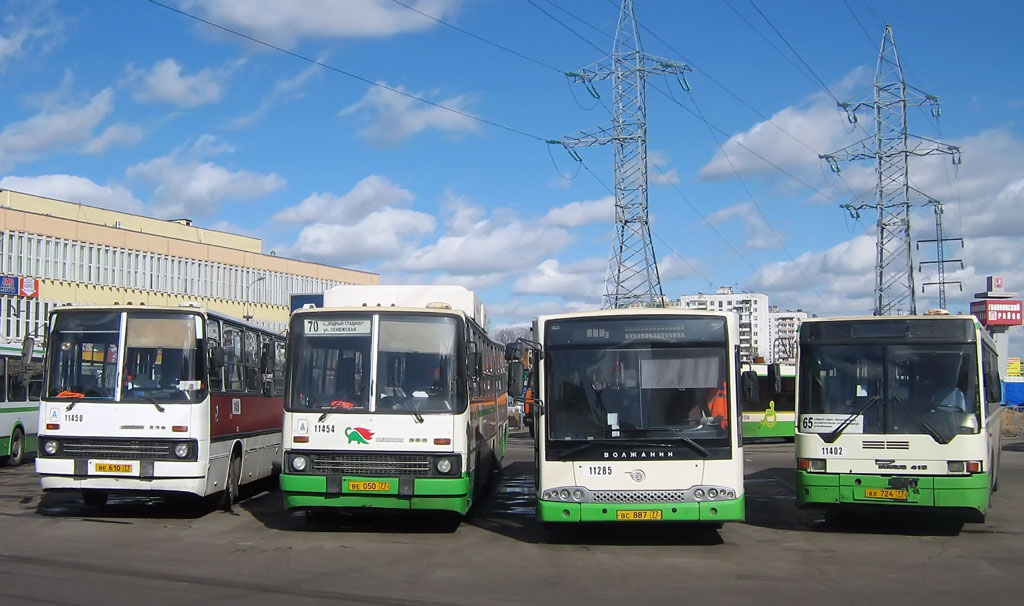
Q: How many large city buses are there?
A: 4